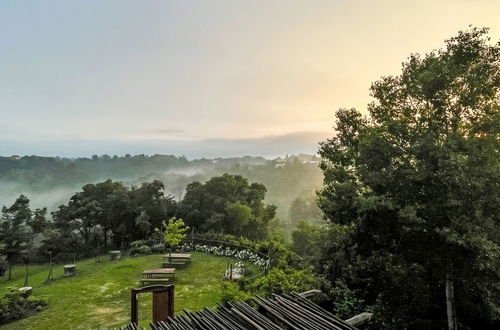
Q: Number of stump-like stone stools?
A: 3